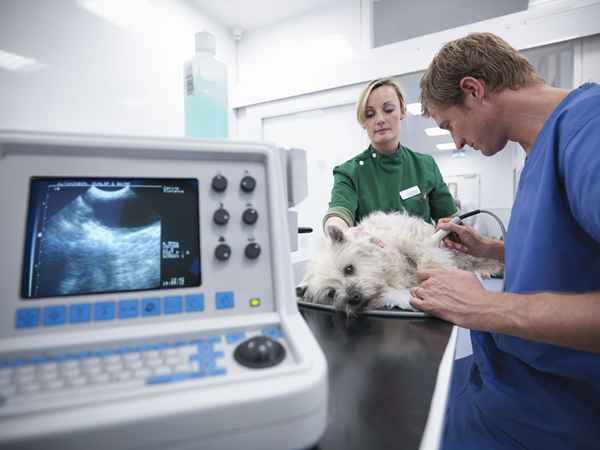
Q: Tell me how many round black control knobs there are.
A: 6